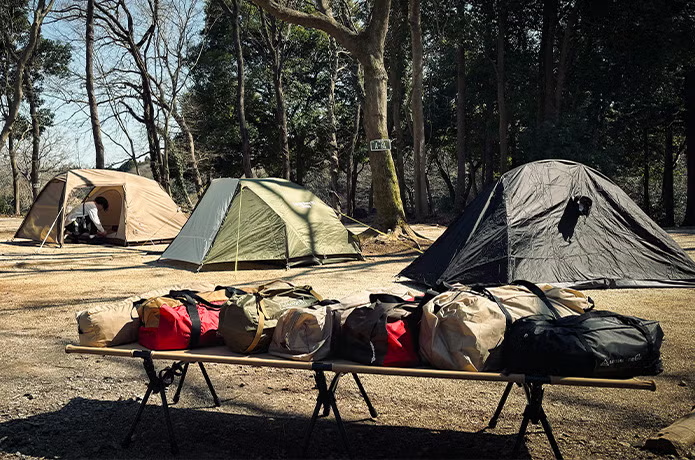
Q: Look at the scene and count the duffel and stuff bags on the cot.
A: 7